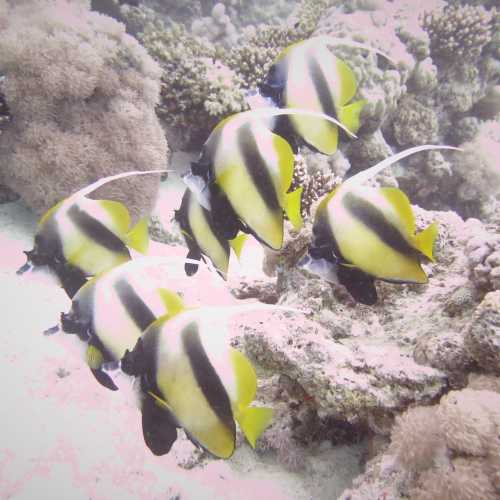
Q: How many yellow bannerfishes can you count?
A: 7